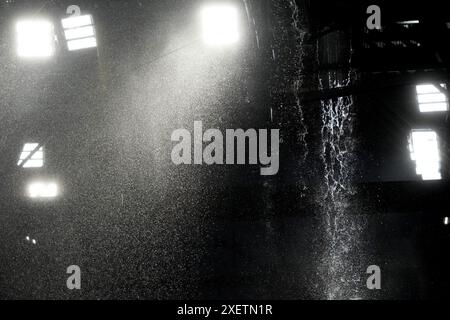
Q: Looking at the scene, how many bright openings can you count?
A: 7